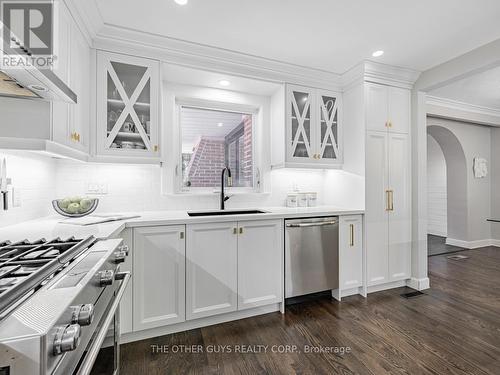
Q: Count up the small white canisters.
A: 3